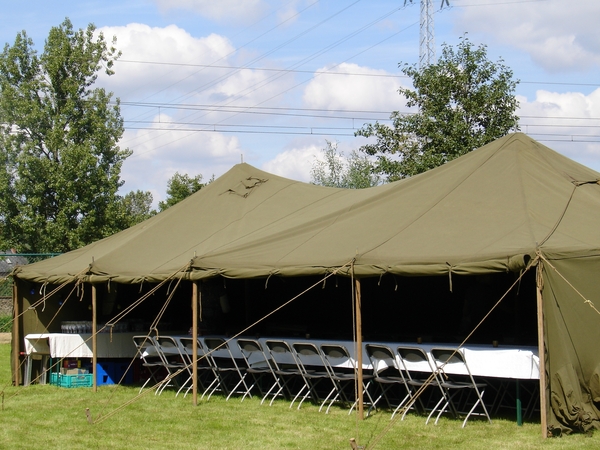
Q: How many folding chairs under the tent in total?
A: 11